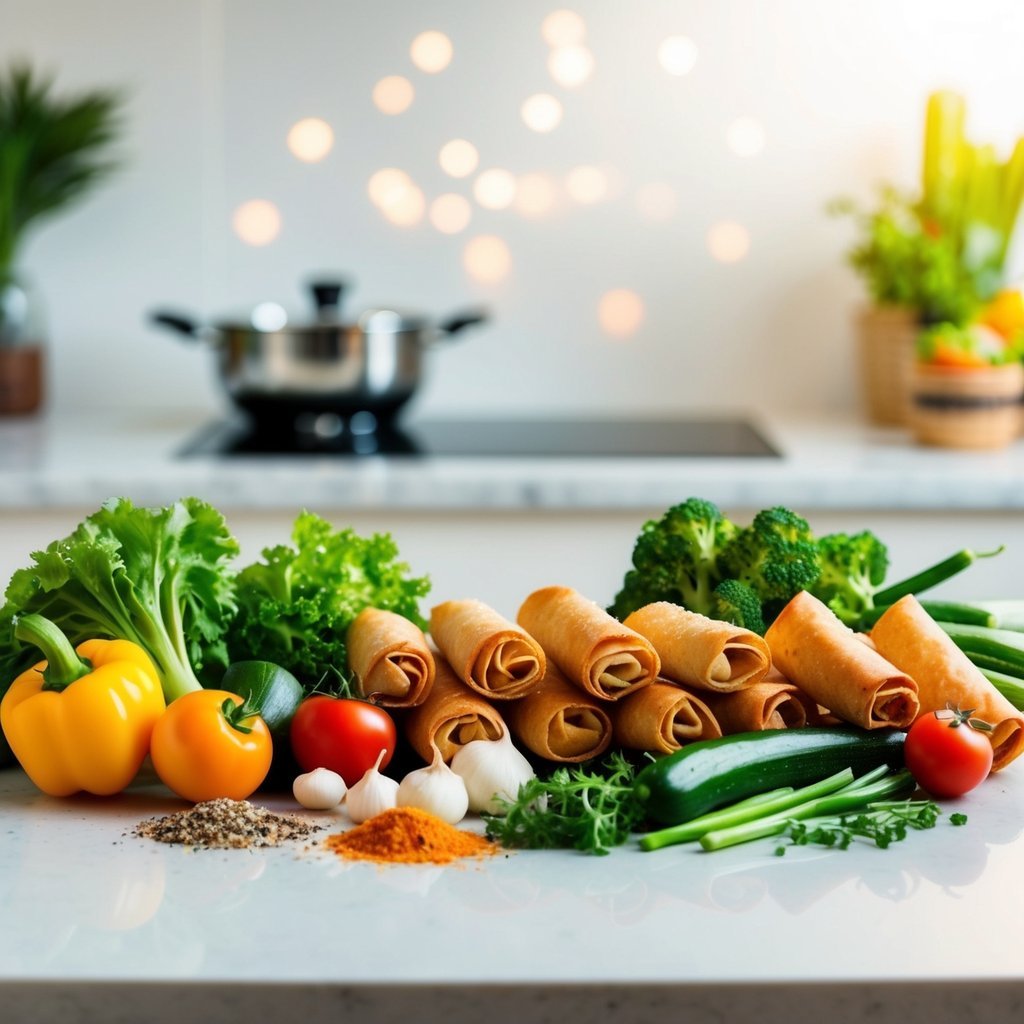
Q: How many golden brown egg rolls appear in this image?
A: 10